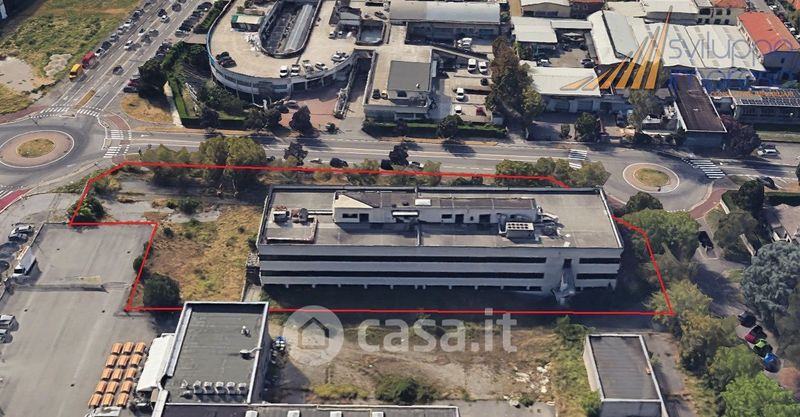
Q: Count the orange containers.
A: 15